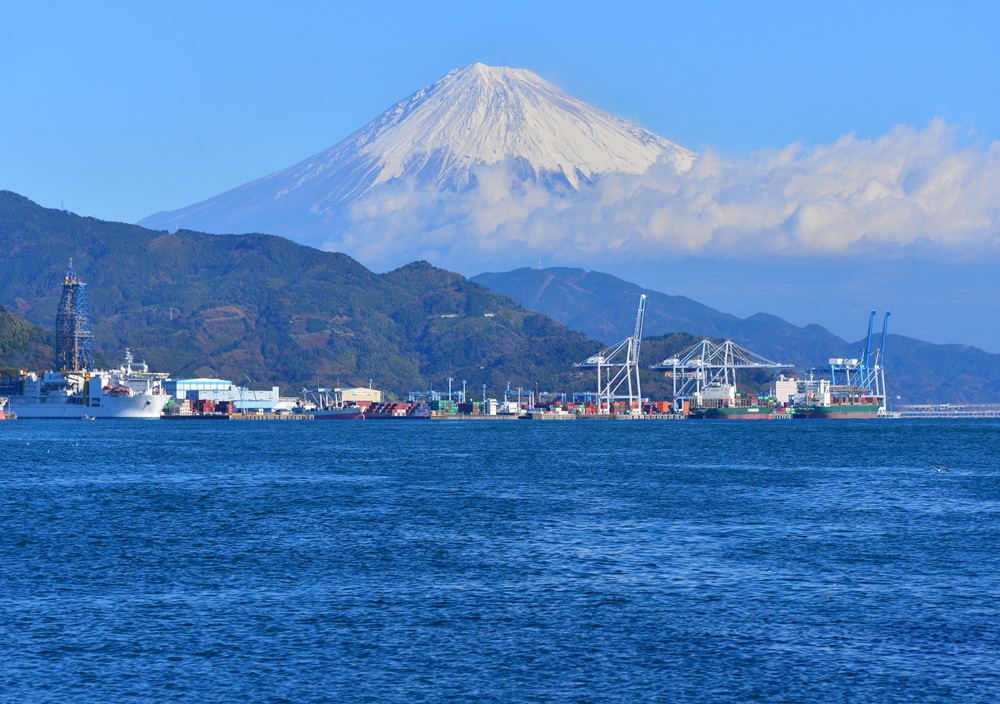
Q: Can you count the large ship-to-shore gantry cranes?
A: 5